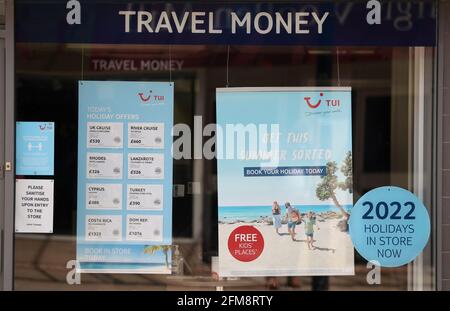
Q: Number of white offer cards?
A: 8